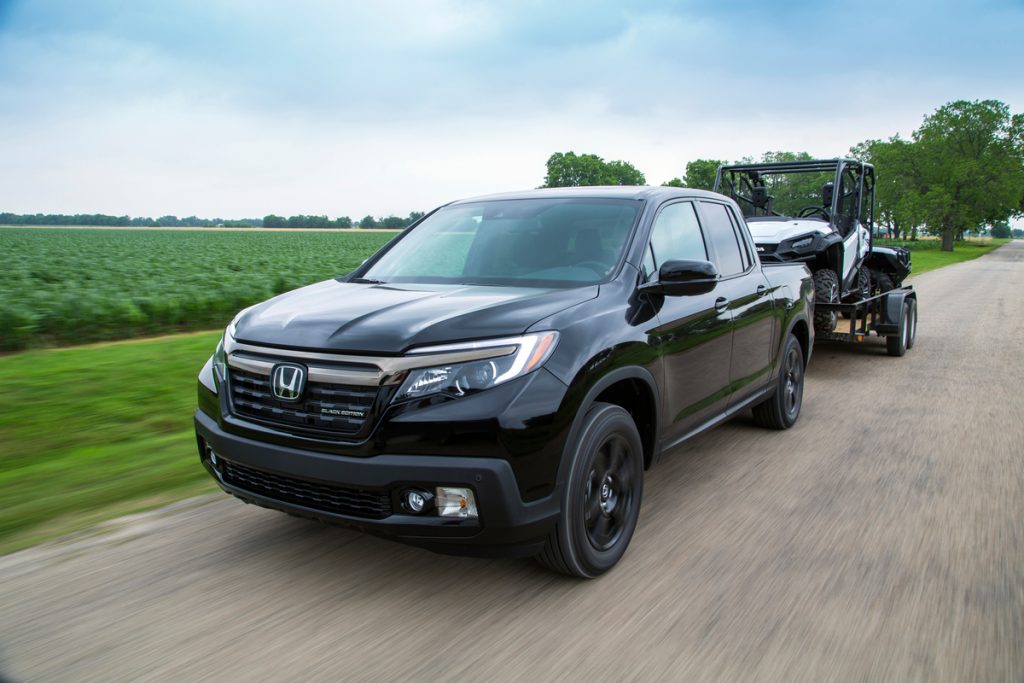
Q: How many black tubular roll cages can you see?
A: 1